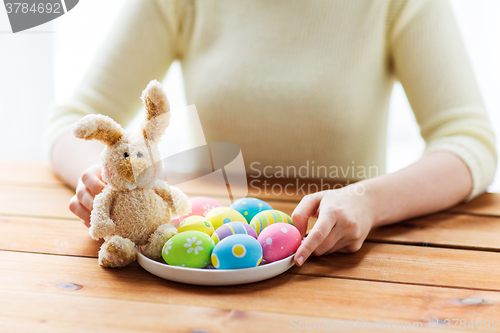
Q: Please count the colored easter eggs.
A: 9